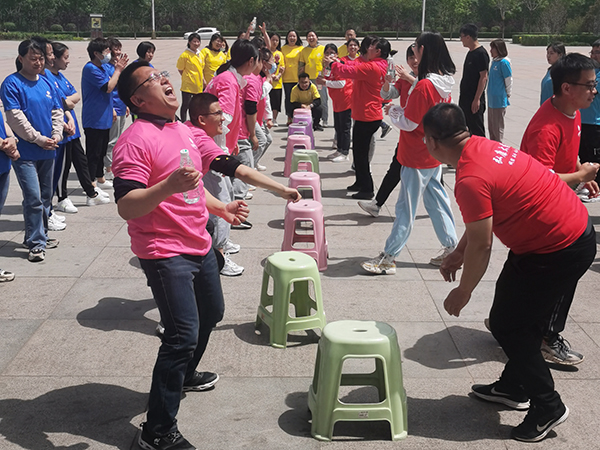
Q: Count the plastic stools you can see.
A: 9